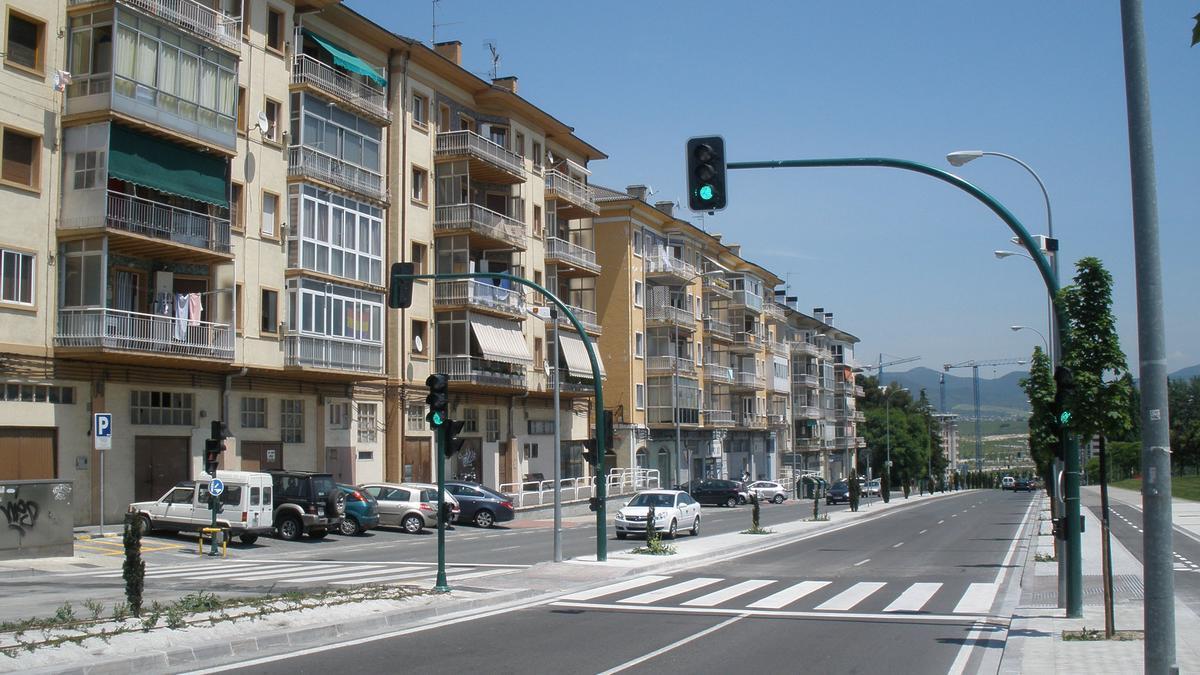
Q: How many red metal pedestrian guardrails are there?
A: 0